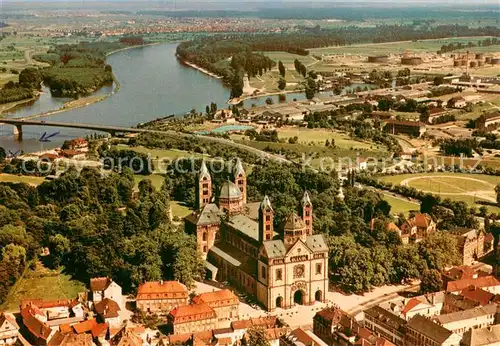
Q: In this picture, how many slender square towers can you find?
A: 4